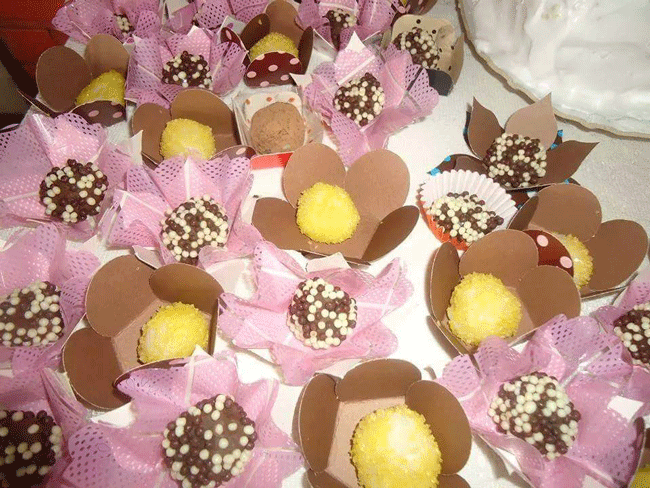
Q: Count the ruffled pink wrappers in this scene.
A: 13